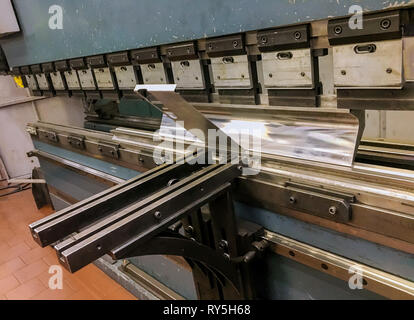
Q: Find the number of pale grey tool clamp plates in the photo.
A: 12